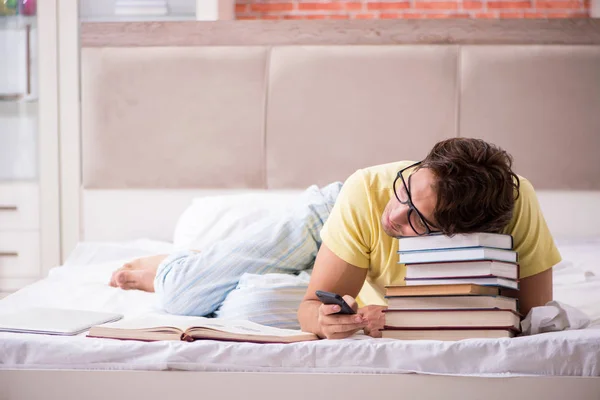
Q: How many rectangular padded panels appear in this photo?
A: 3